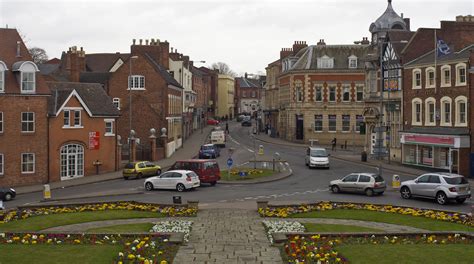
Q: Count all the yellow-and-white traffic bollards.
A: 3